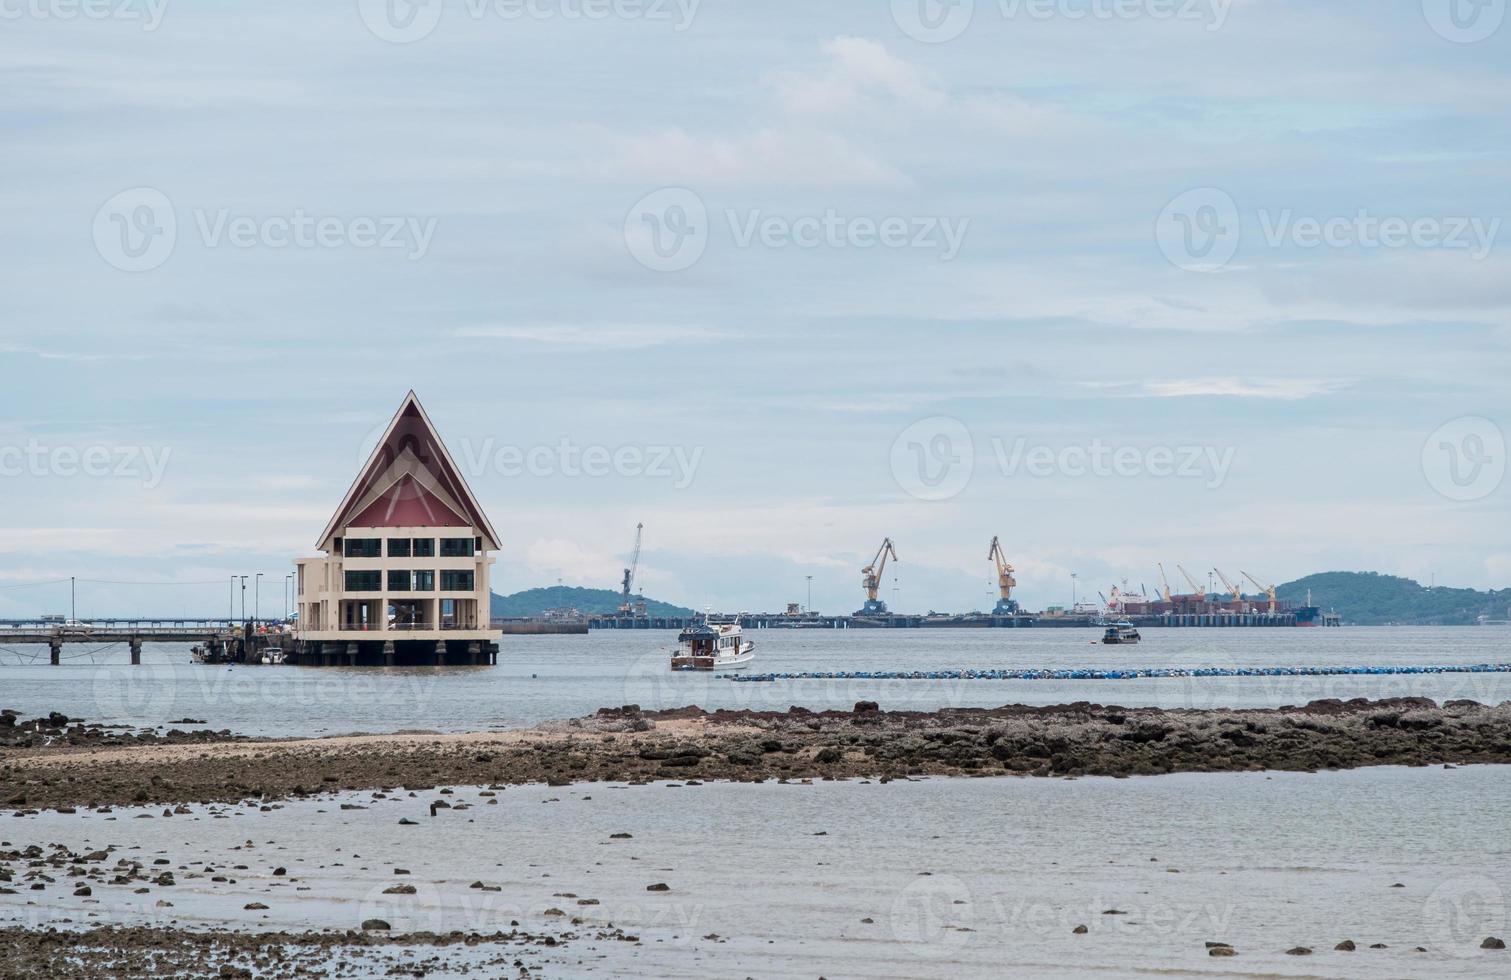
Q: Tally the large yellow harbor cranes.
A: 2